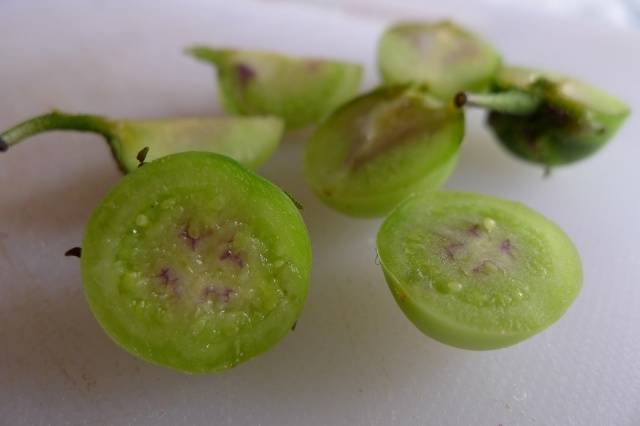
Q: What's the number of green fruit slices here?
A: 7